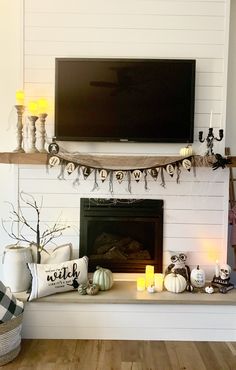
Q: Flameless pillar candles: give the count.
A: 6